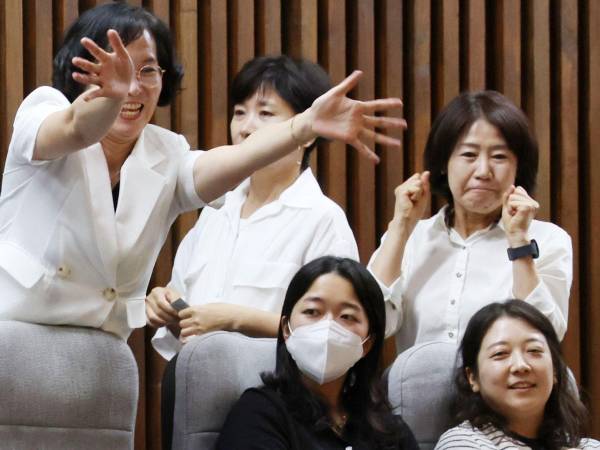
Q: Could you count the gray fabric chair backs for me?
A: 3